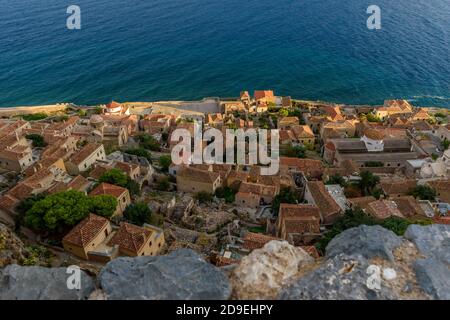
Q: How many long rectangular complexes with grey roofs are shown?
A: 1